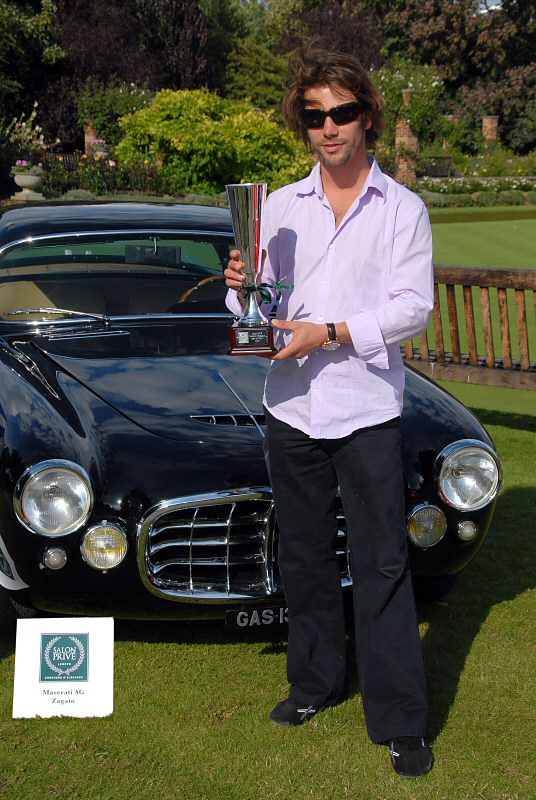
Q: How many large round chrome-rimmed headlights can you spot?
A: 2